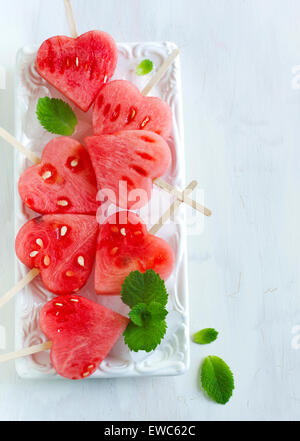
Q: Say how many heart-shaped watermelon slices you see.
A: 7